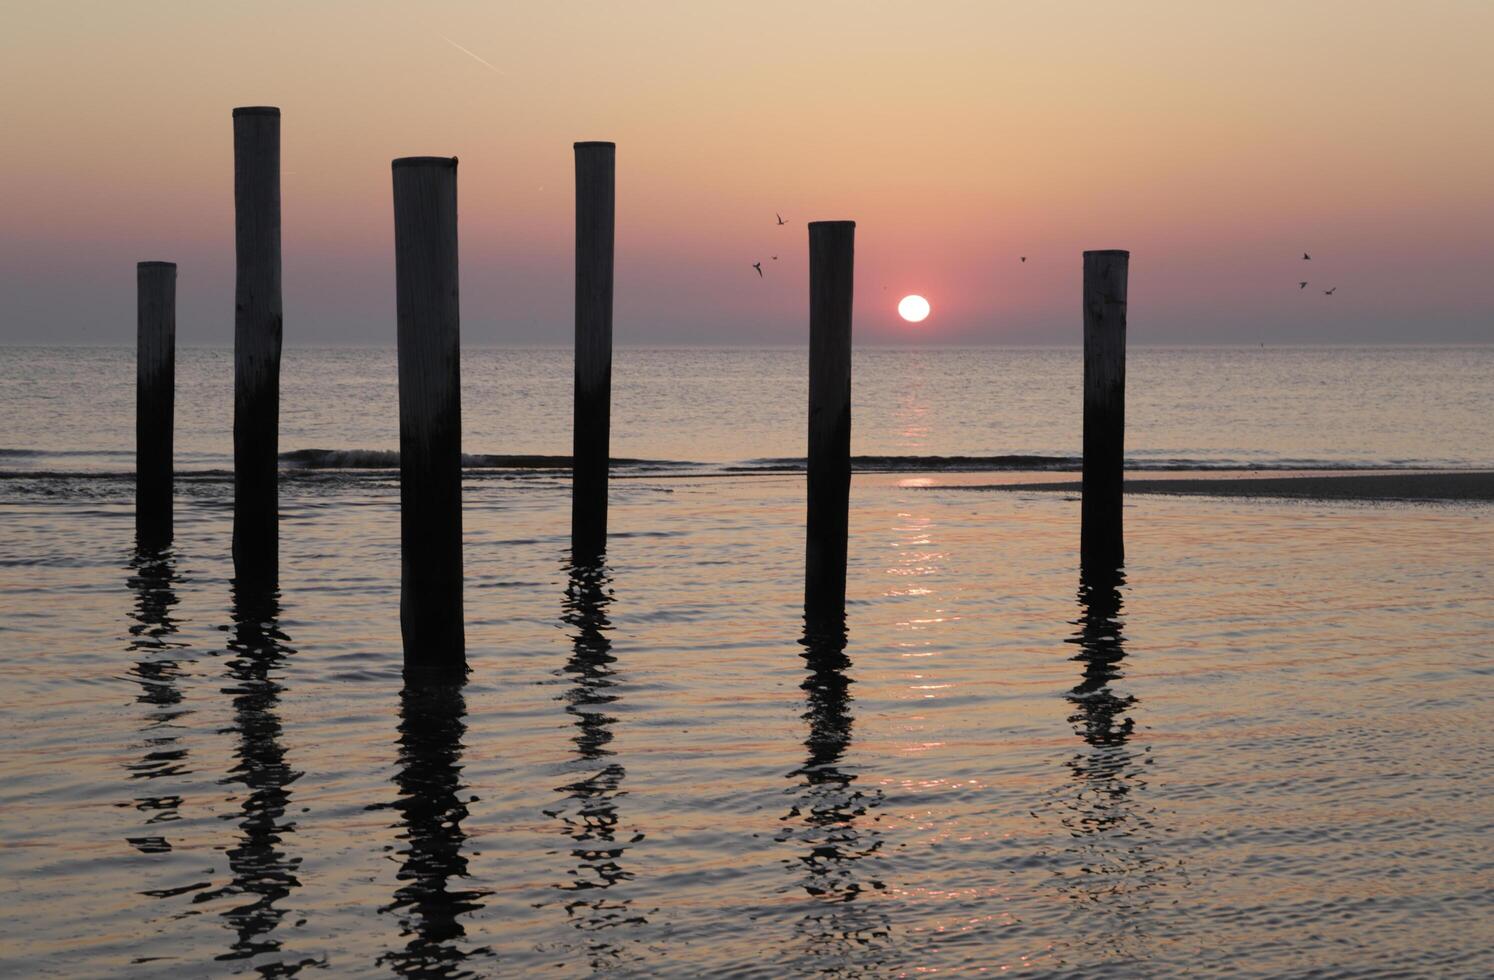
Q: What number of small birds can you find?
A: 7